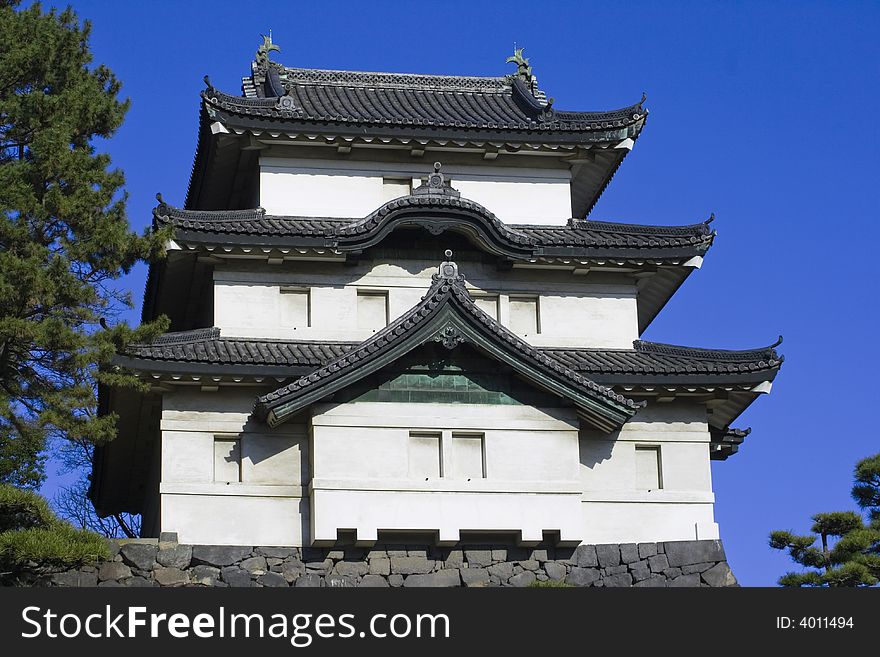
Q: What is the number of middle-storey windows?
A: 4